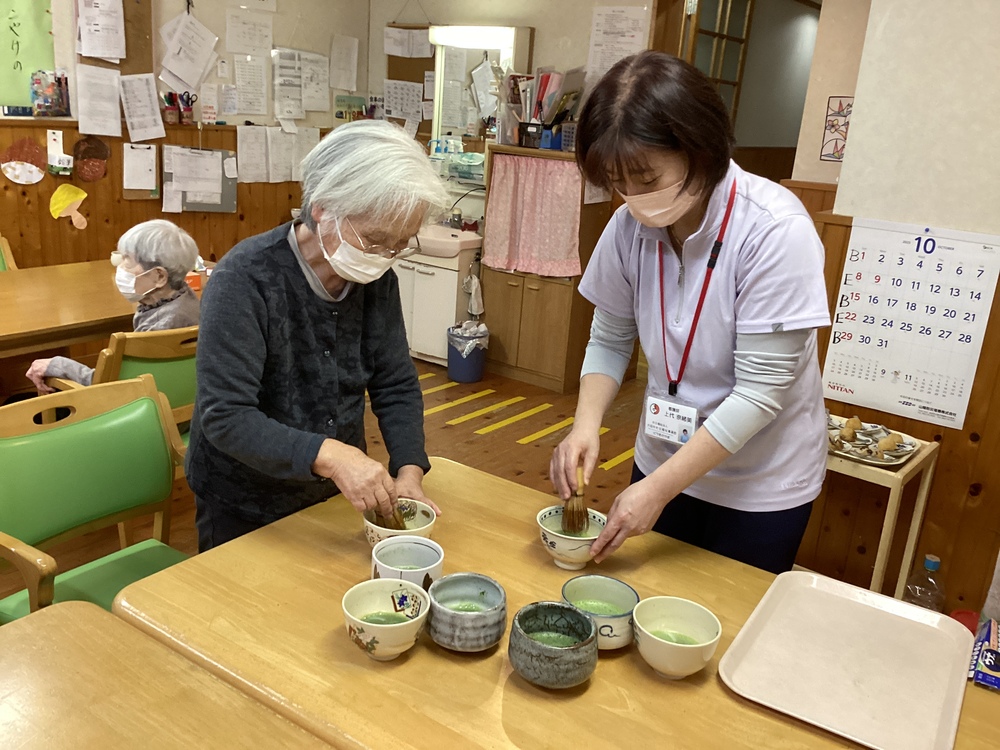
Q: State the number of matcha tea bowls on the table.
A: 8